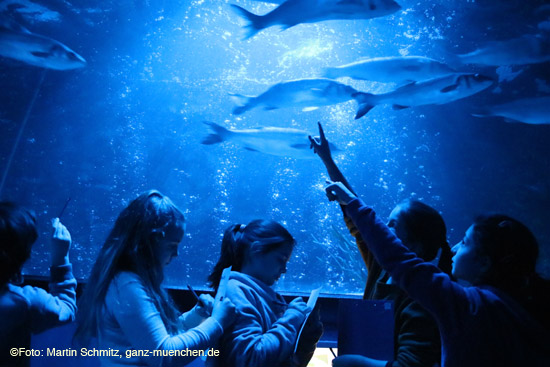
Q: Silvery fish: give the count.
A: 8